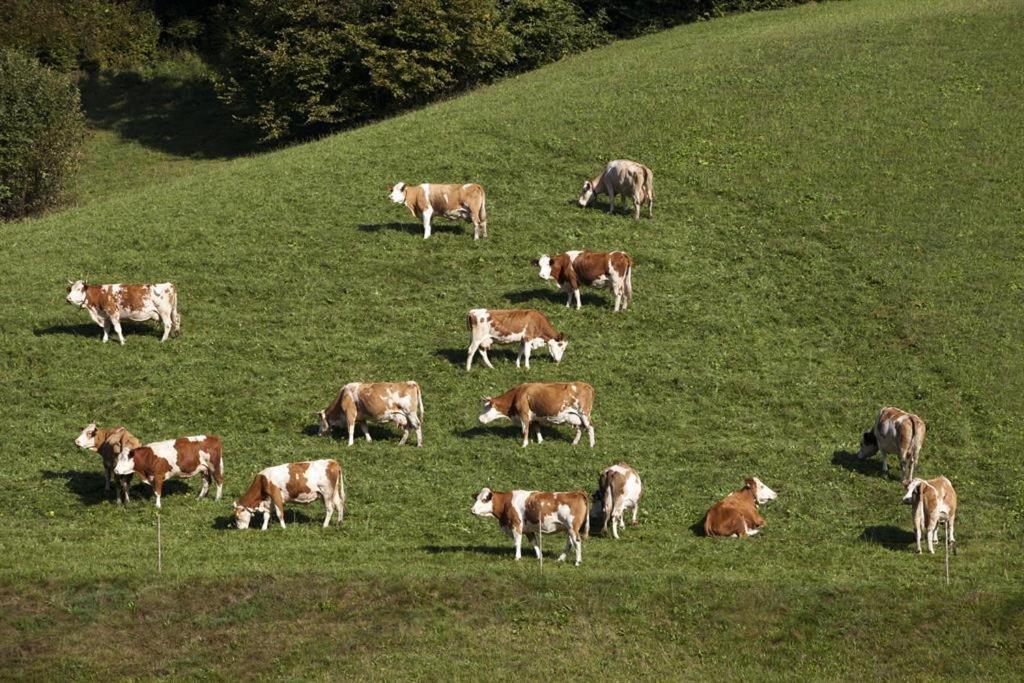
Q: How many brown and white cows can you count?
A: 15